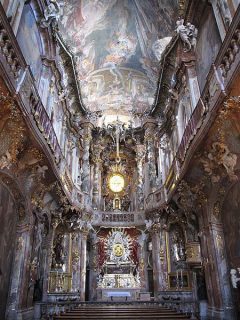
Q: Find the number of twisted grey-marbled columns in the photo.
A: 4